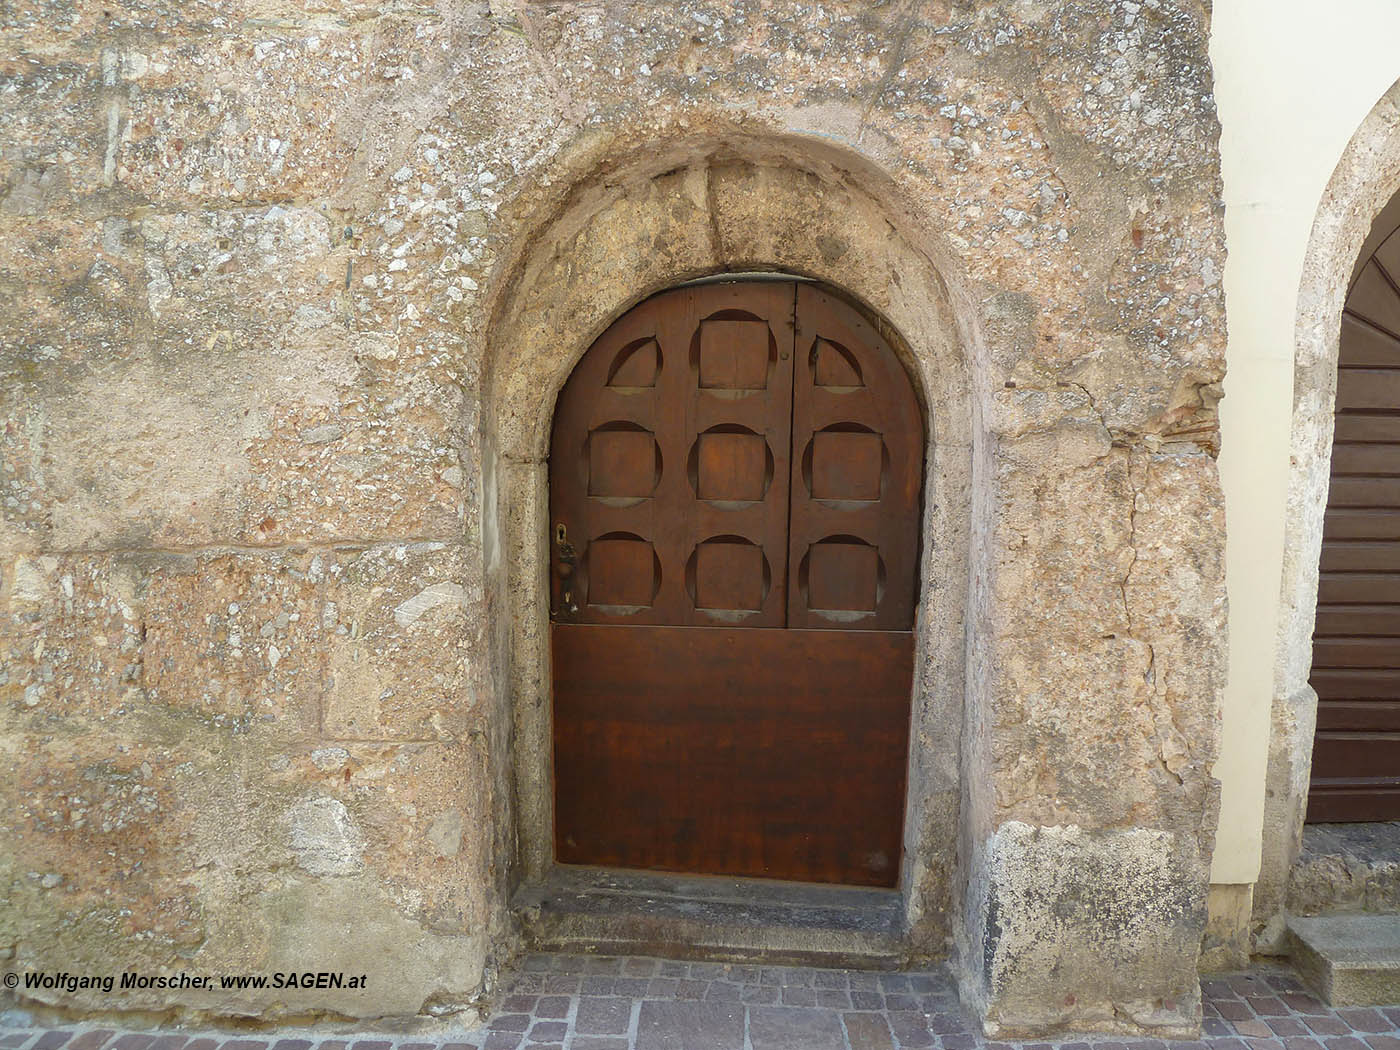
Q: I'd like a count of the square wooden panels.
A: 7